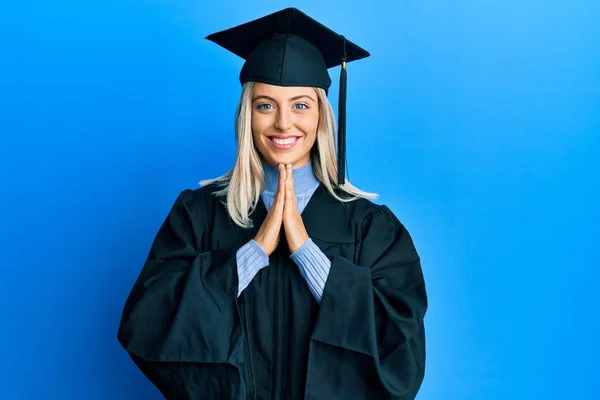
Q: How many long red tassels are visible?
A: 0